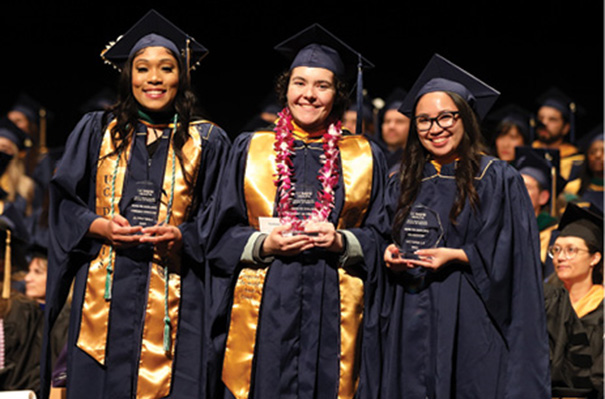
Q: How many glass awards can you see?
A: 3